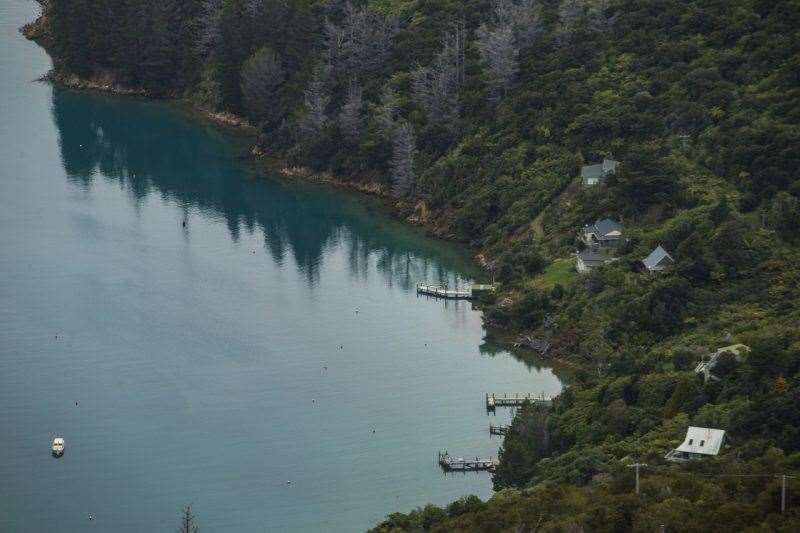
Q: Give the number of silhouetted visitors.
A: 0